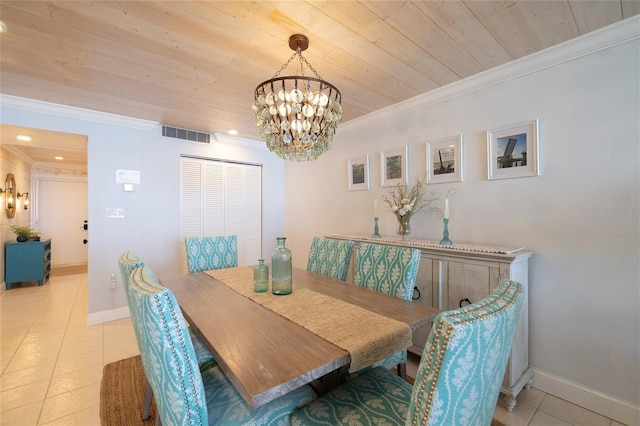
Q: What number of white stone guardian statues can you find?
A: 0